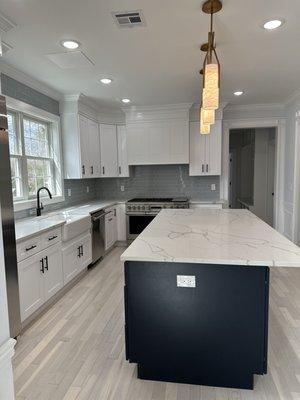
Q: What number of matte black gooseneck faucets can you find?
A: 1